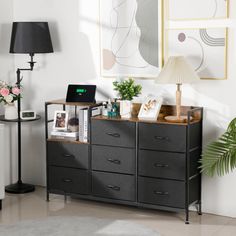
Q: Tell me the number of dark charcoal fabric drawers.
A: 8